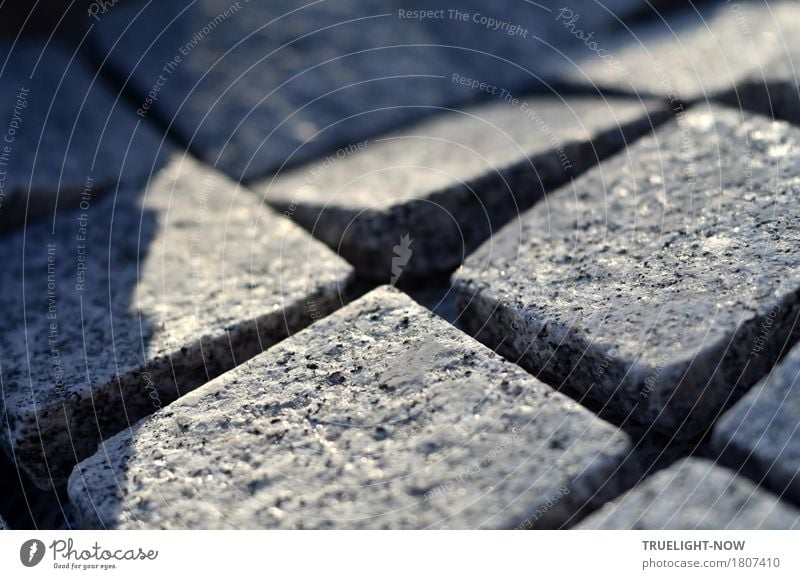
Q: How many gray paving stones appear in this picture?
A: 9